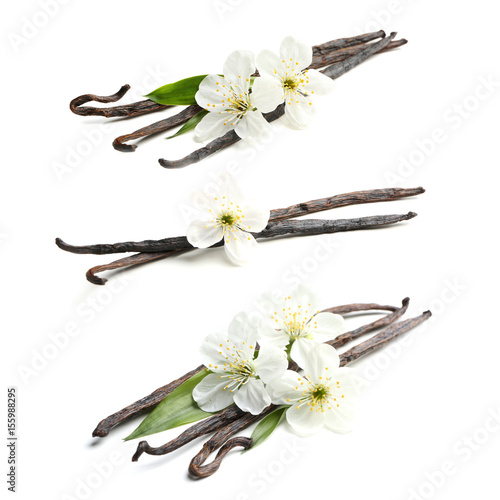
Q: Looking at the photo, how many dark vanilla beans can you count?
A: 8